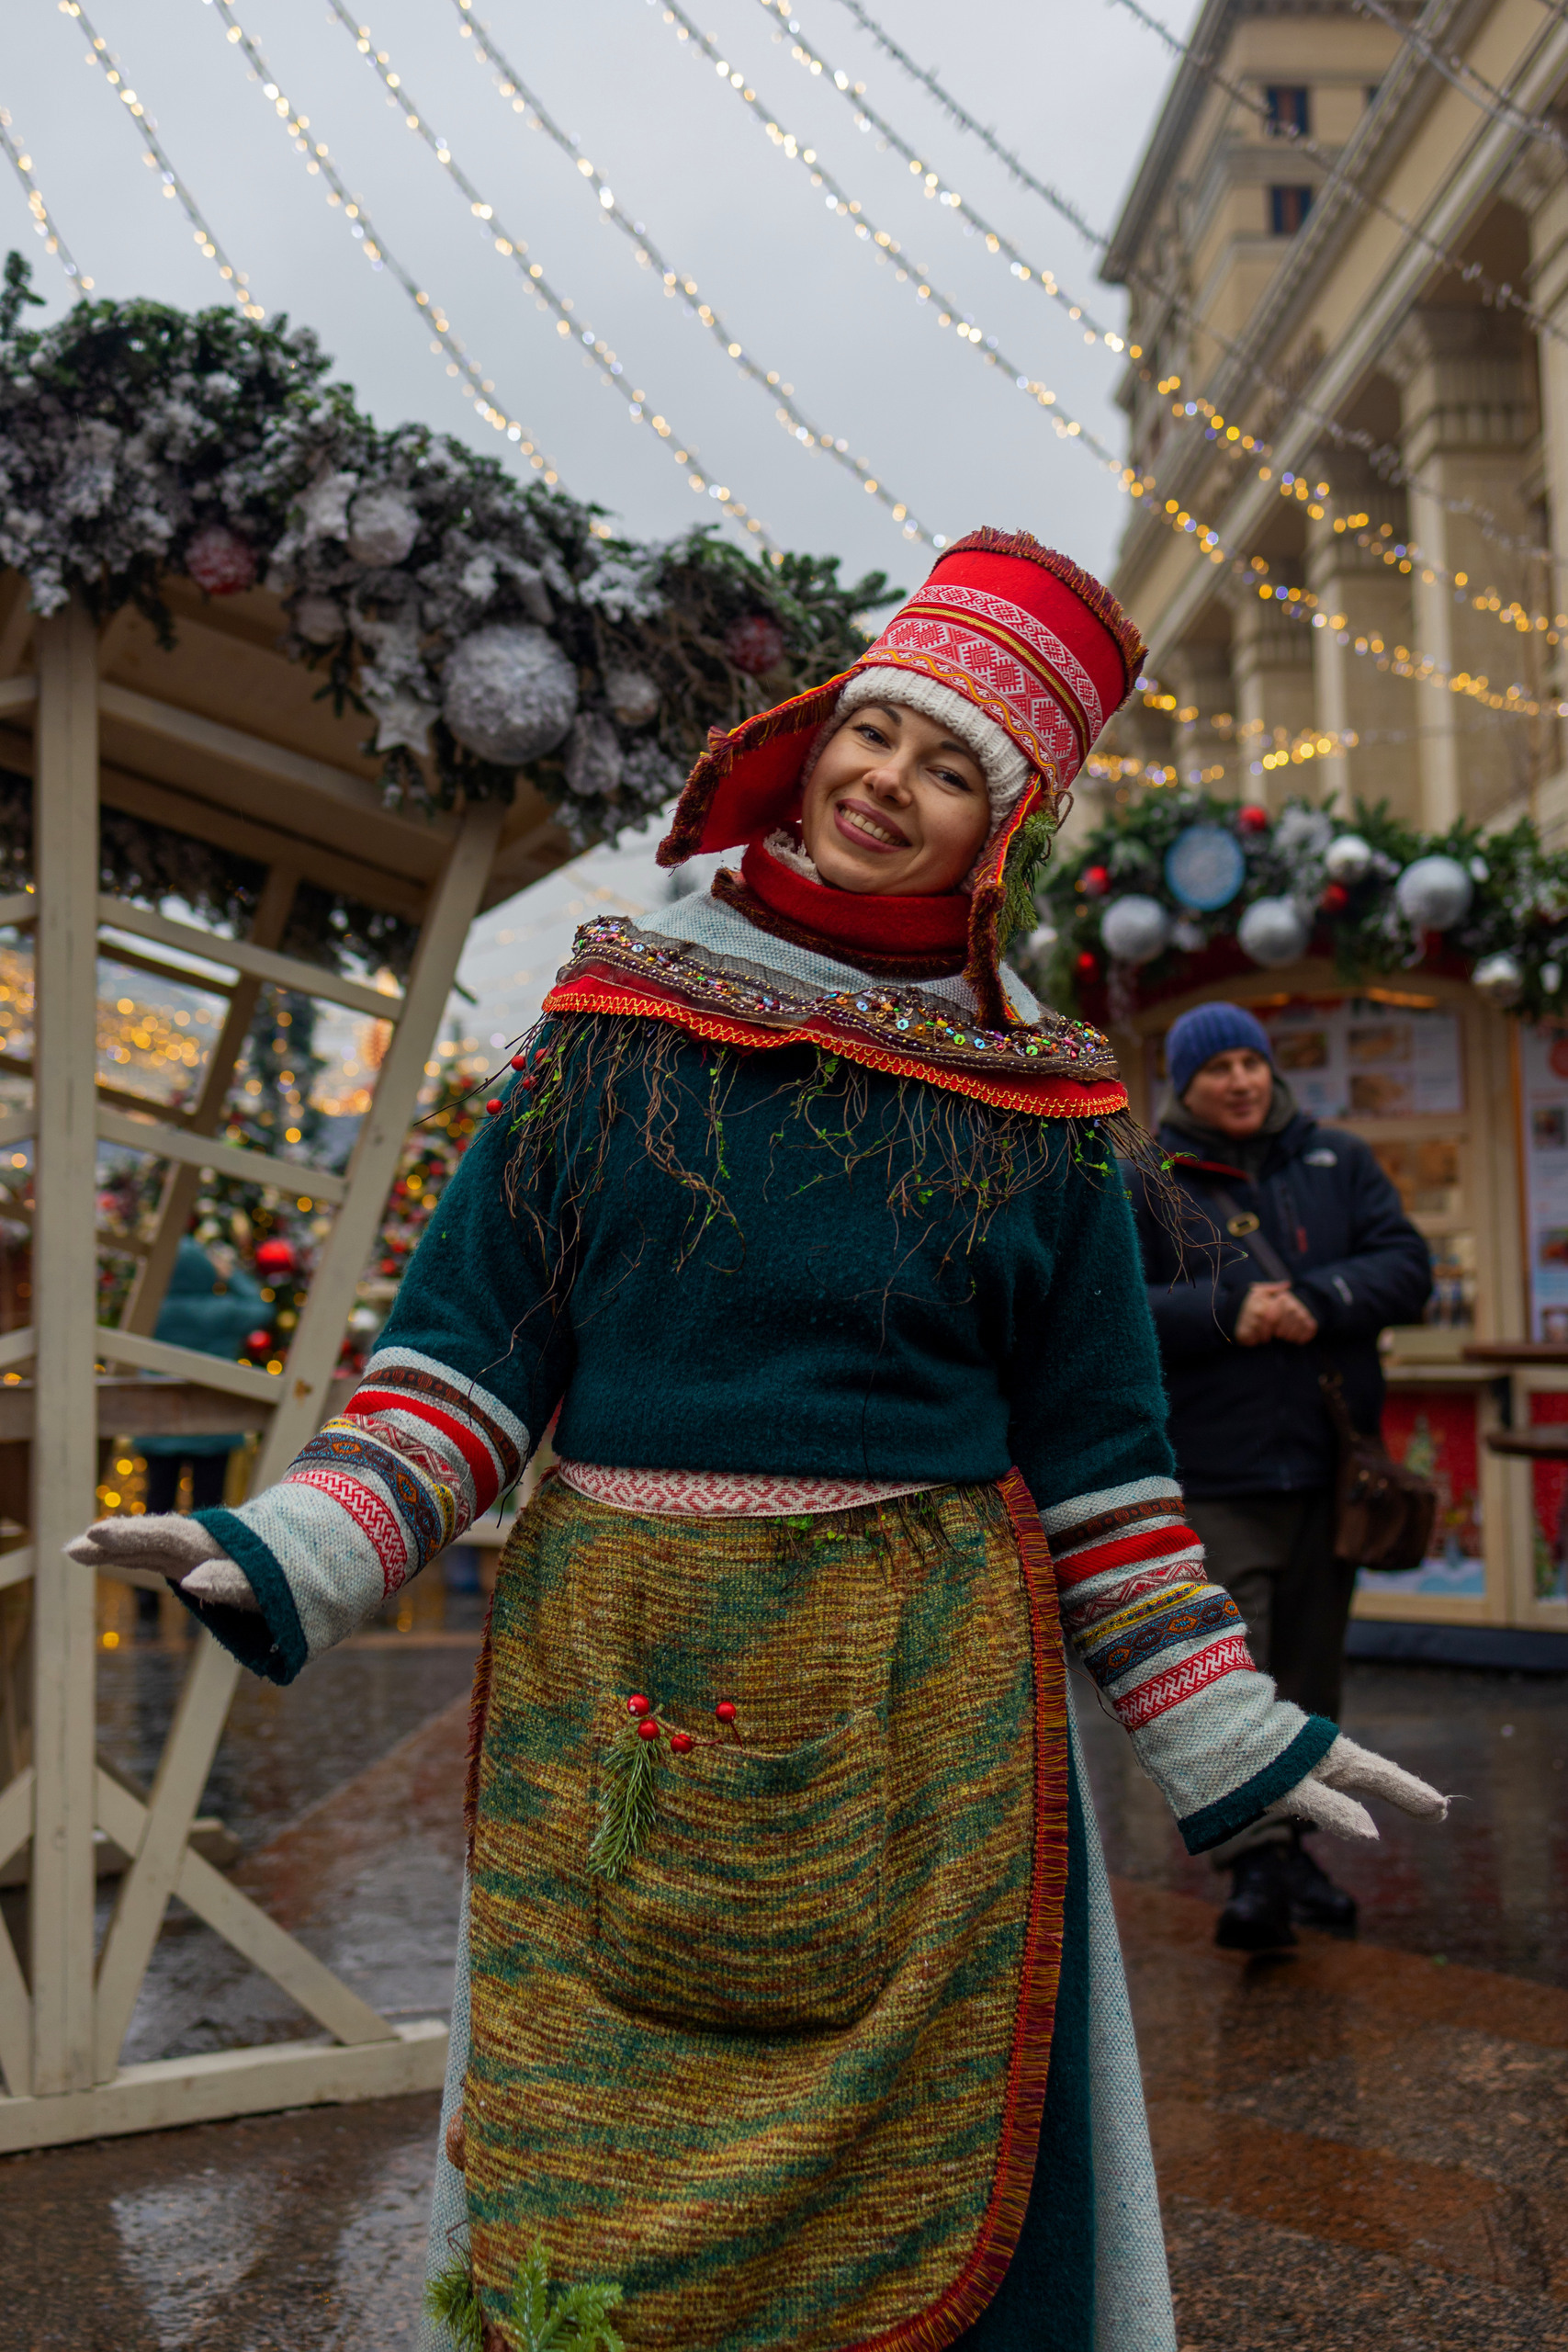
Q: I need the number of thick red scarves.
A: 1